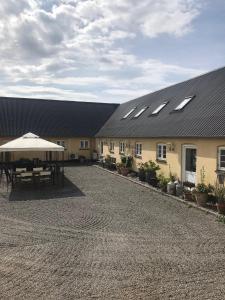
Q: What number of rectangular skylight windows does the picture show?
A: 4